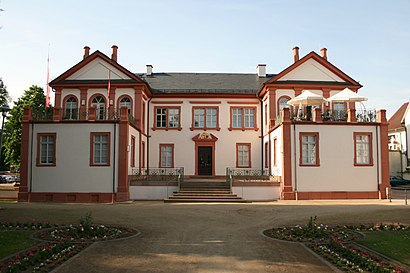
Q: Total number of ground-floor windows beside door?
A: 2